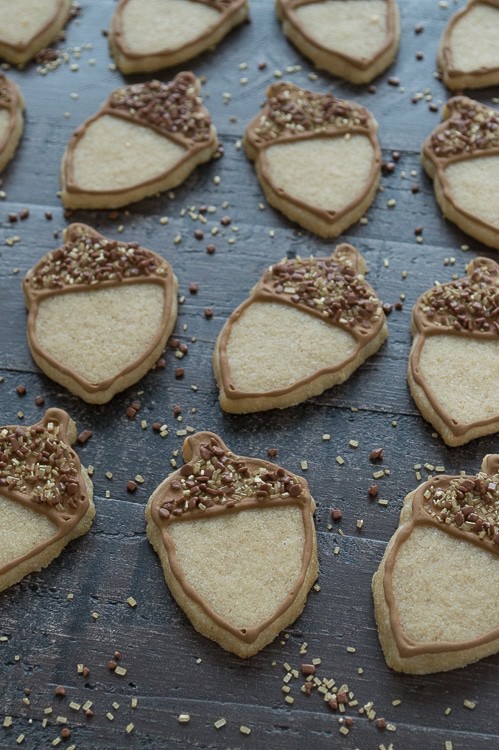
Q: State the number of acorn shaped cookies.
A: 14